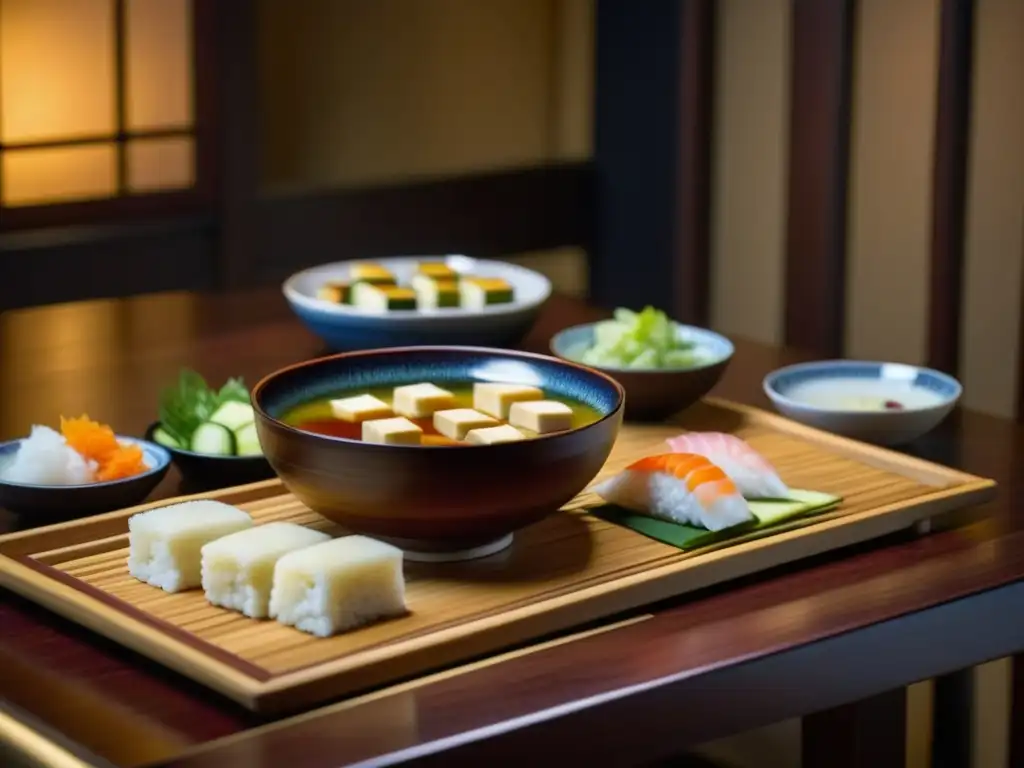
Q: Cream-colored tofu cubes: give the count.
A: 7